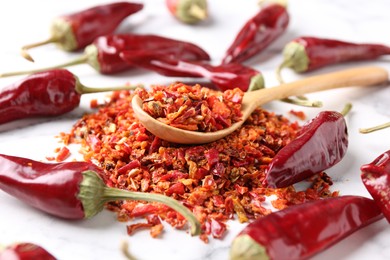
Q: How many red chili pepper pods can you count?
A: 12